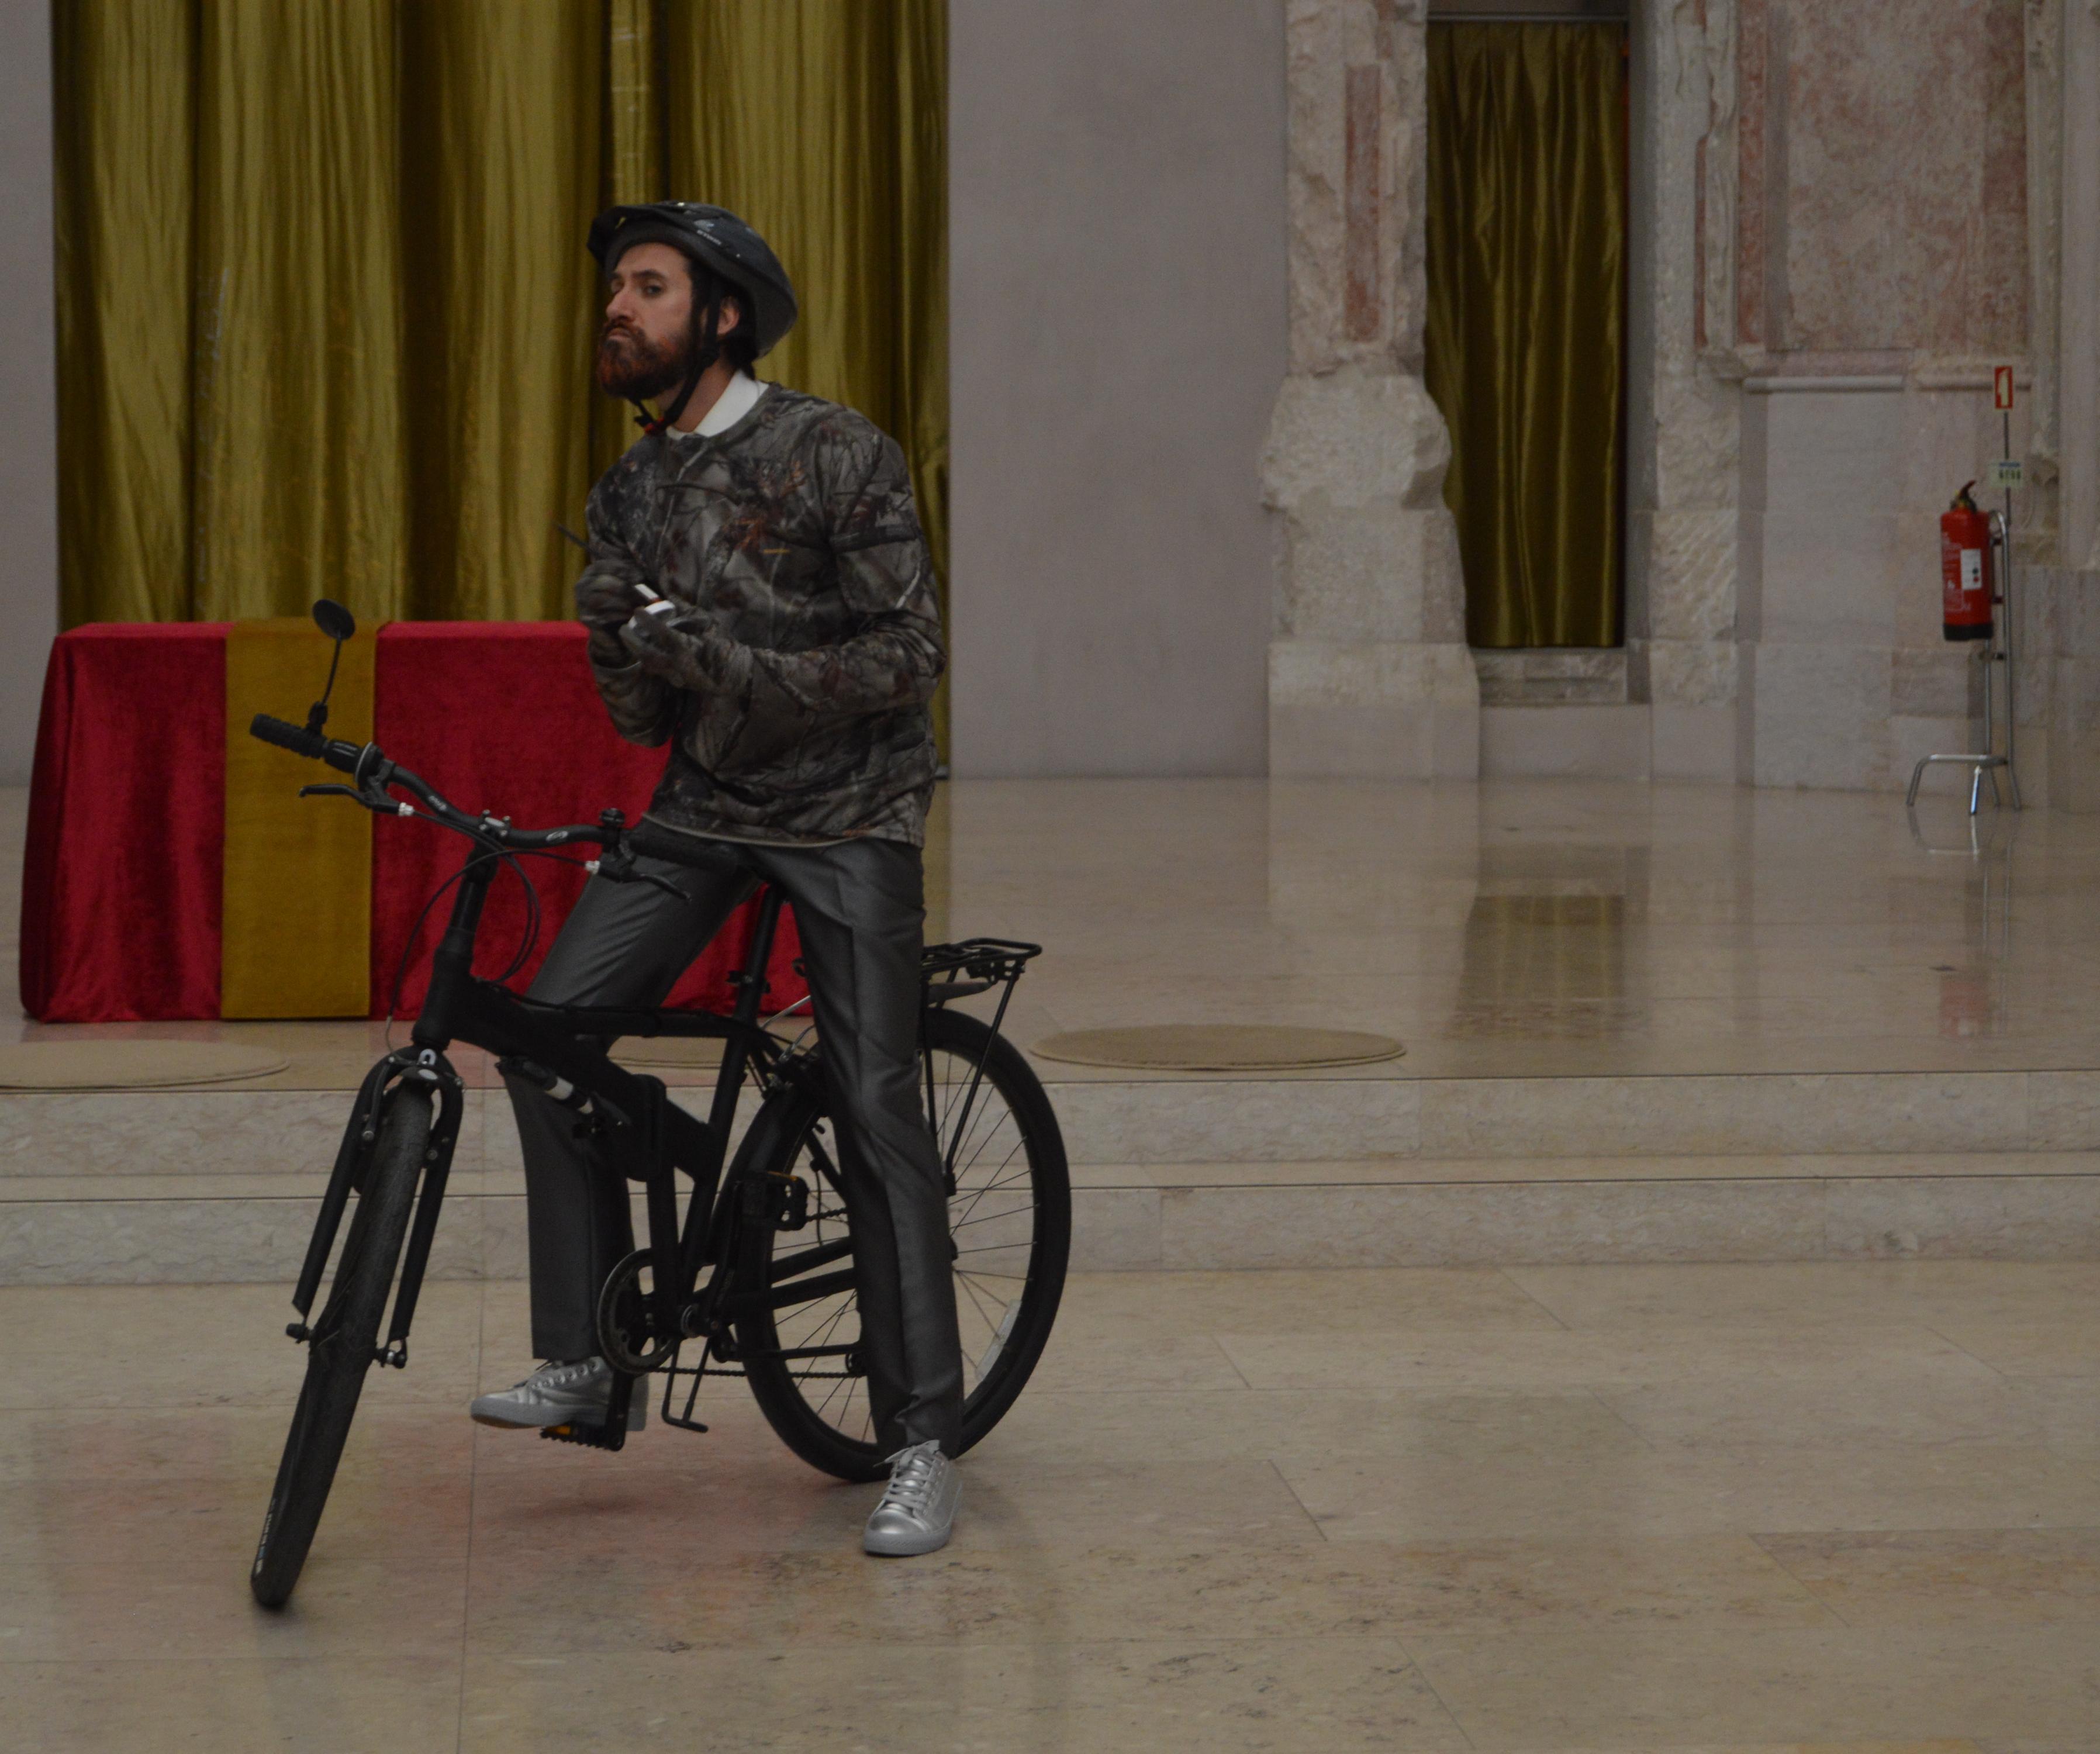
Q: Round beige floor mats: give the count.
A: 3